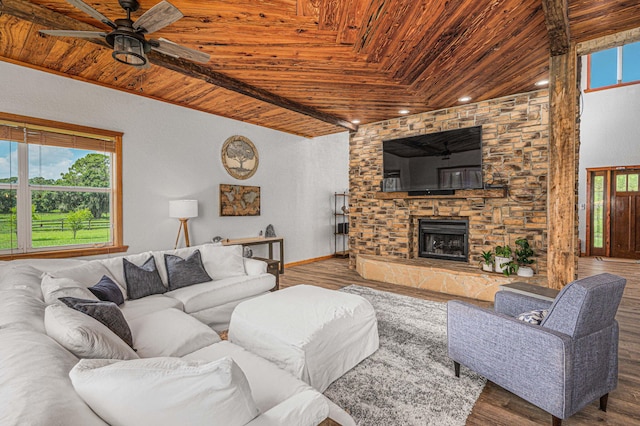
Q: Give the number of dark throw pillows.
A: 4